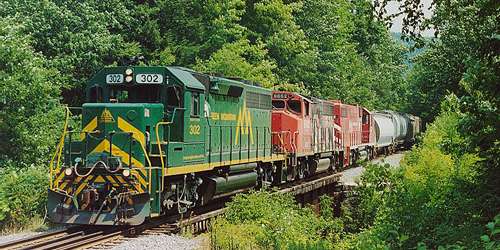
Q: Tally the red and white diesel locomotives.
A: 2